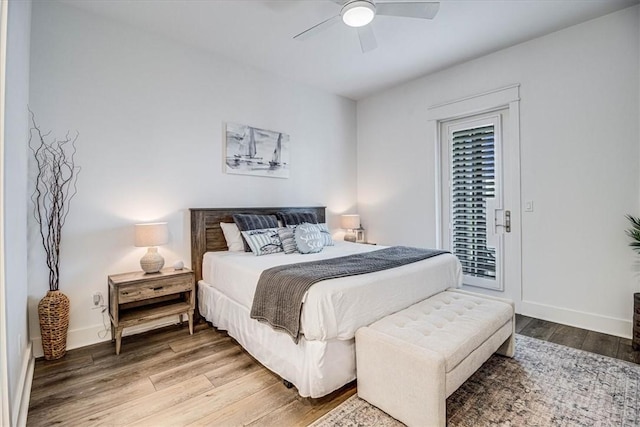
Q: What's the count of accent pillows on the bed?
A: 6